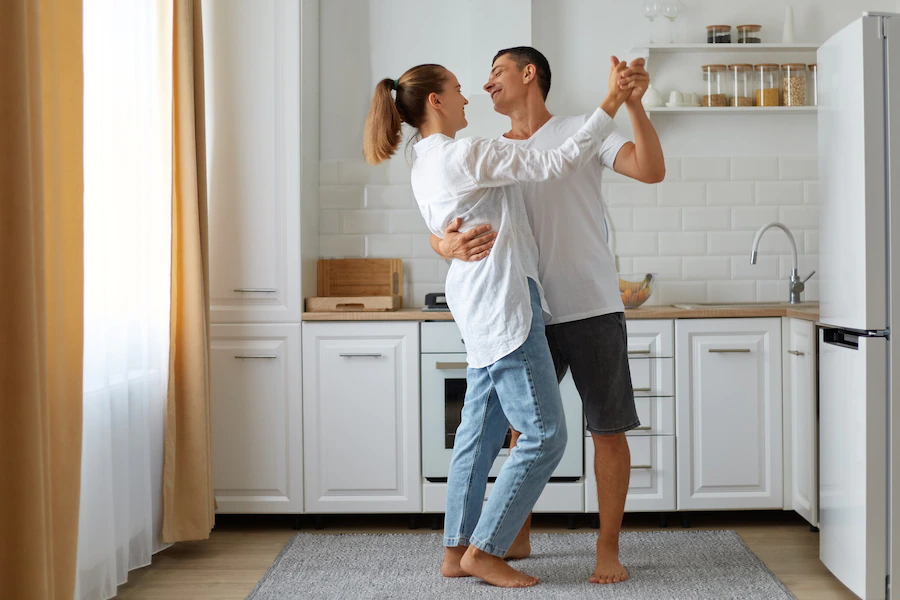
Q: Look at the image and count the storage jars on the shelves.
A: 7